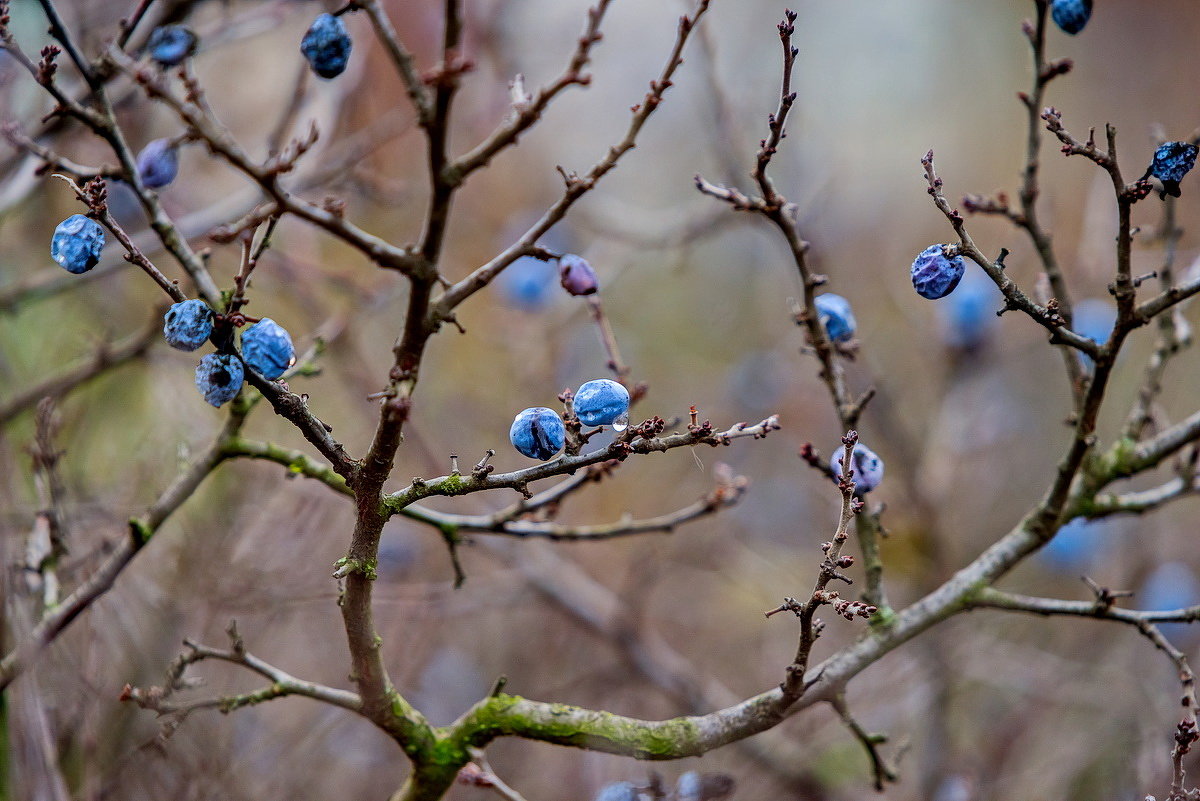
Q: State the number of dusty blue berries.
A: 15